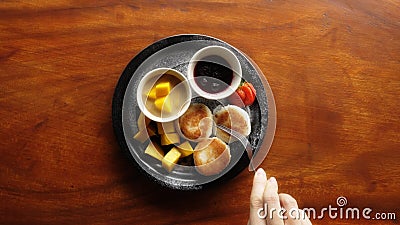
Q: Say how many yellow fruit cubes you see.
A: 10